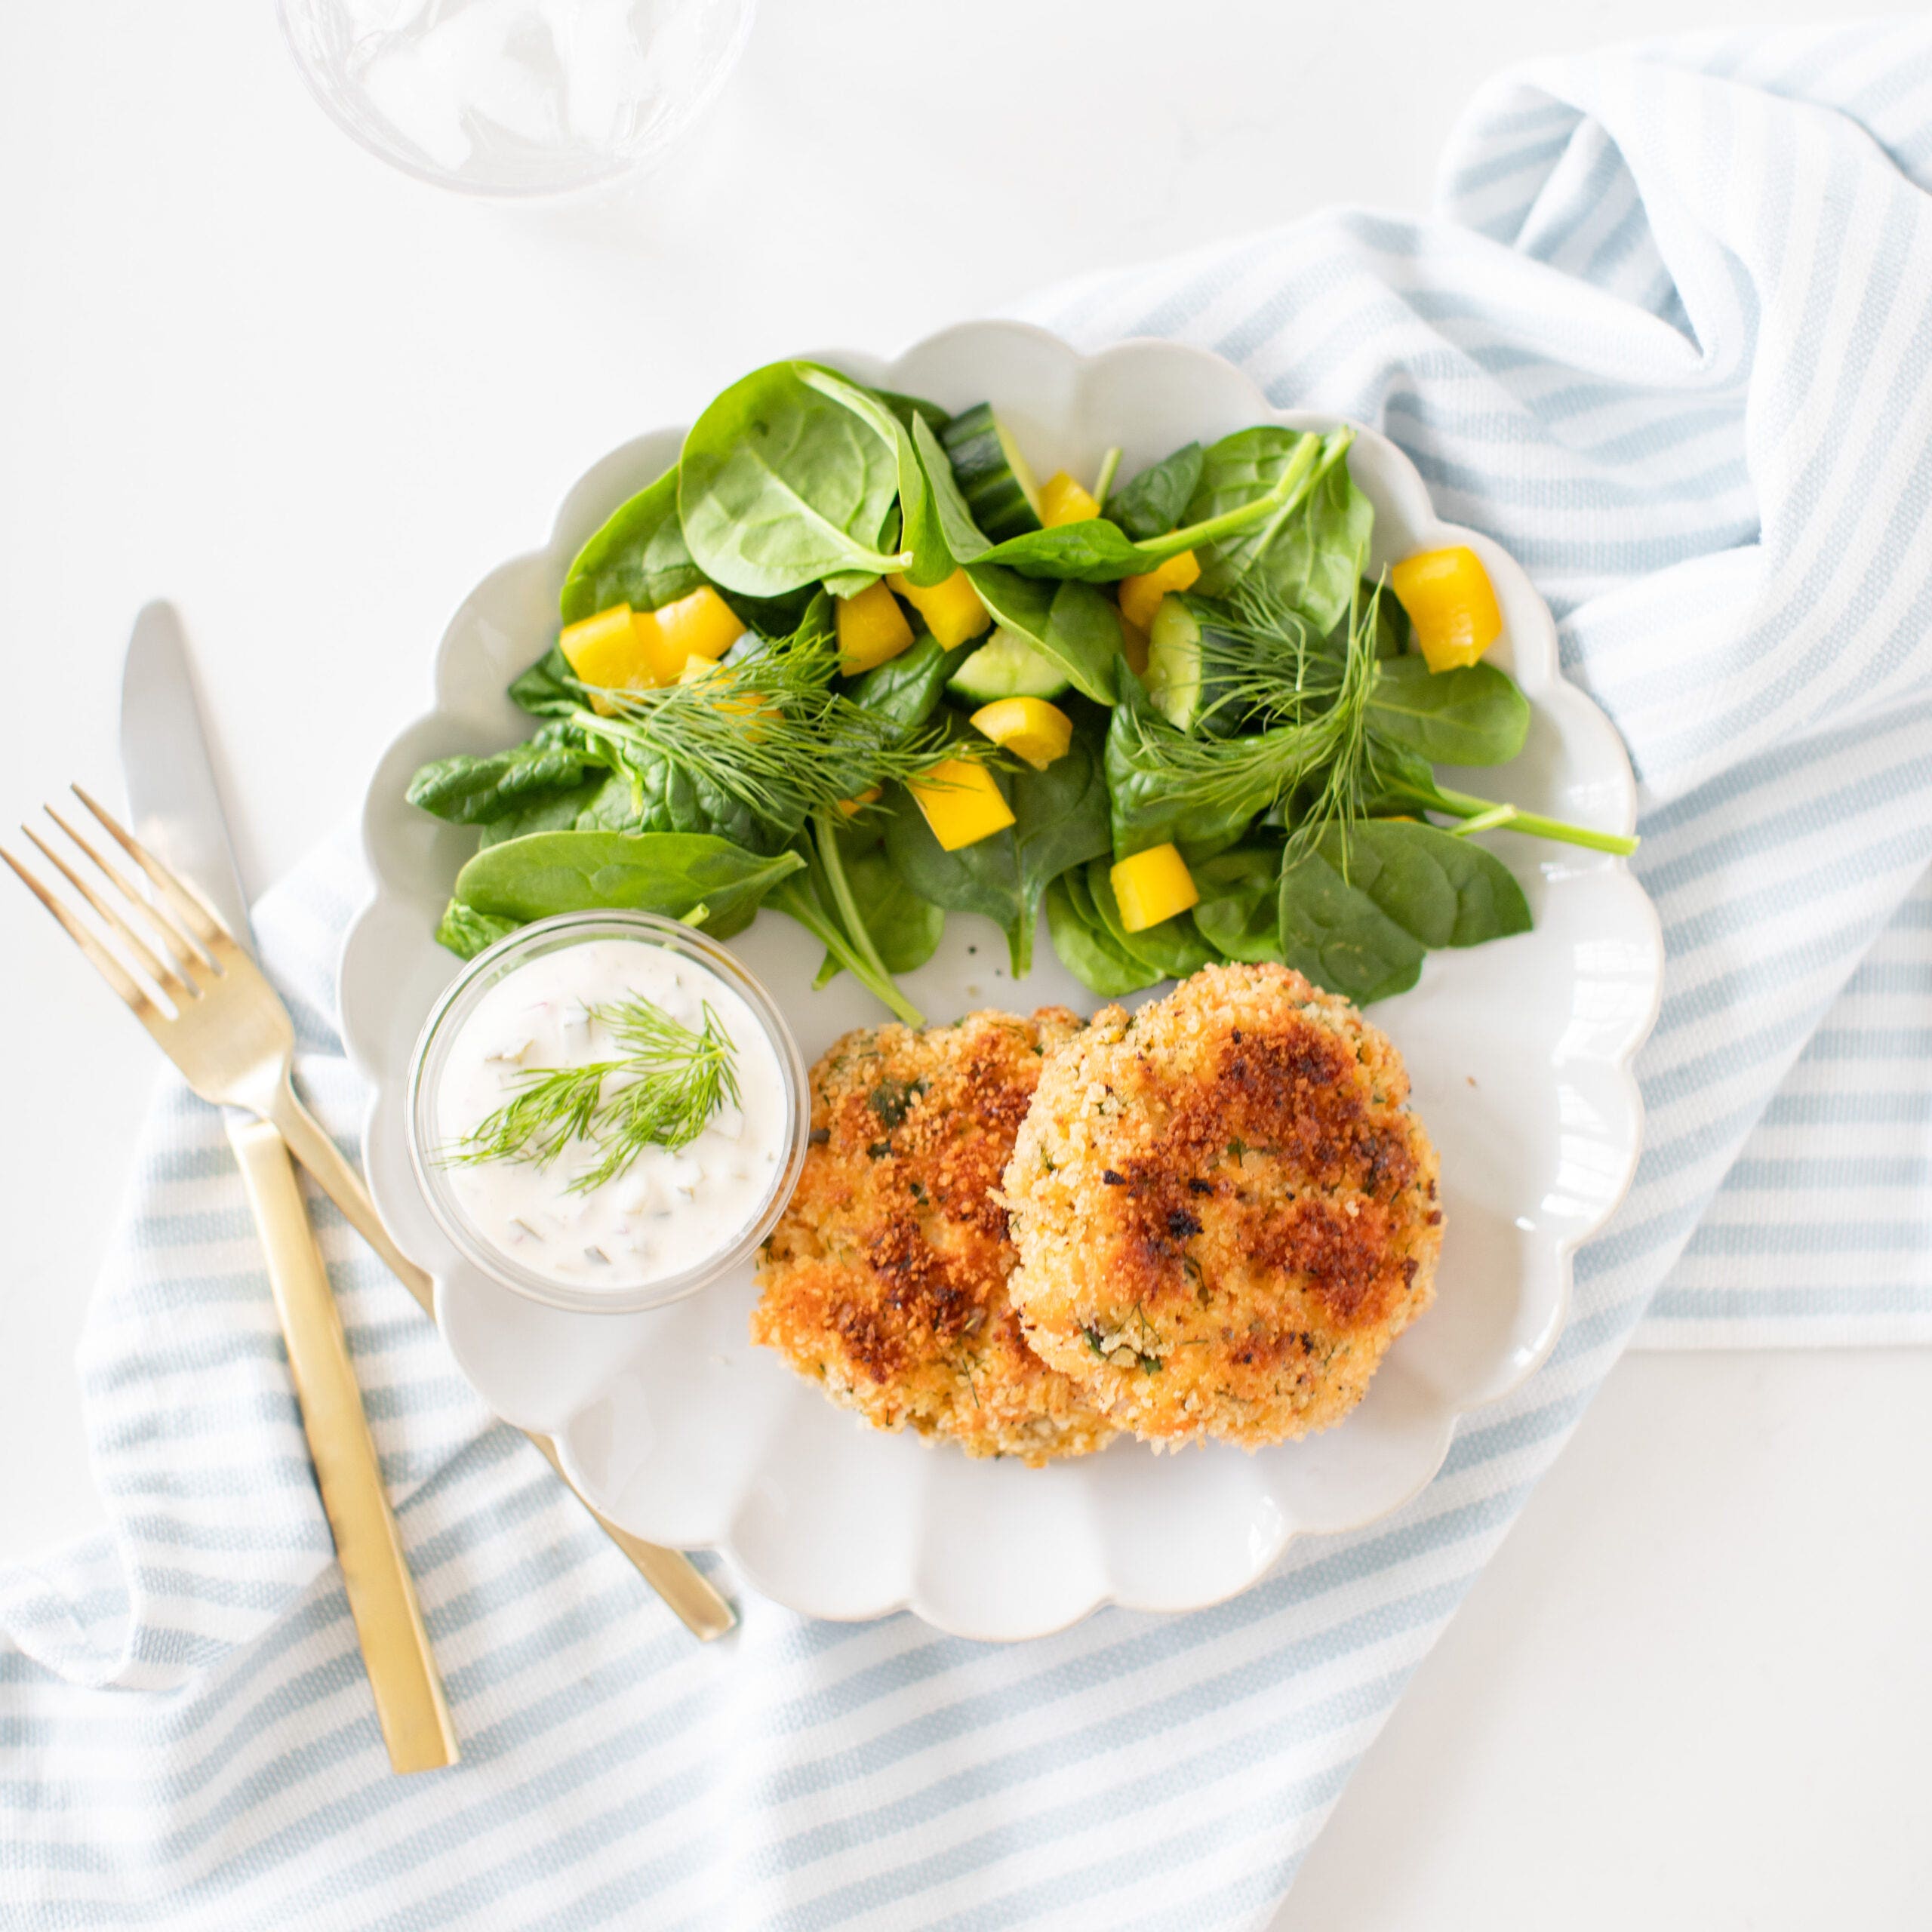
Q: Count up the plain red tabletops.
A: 0